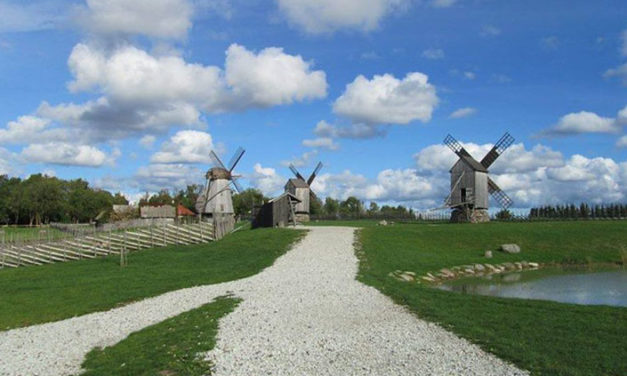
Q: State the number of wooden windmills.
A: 3